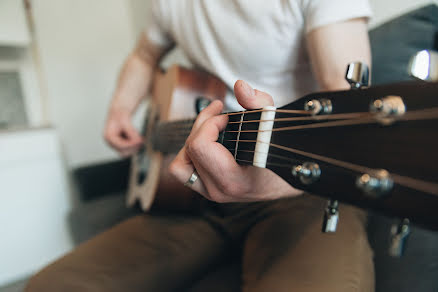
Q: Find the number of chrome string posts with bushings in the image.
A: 4